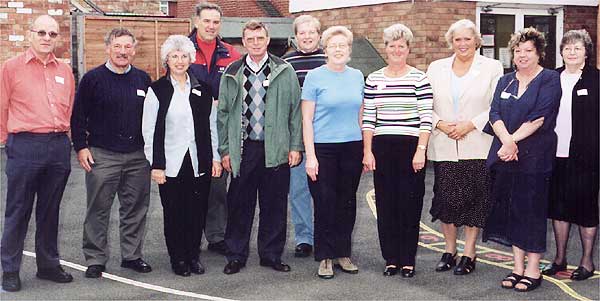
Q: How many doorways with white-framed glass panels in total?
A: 1